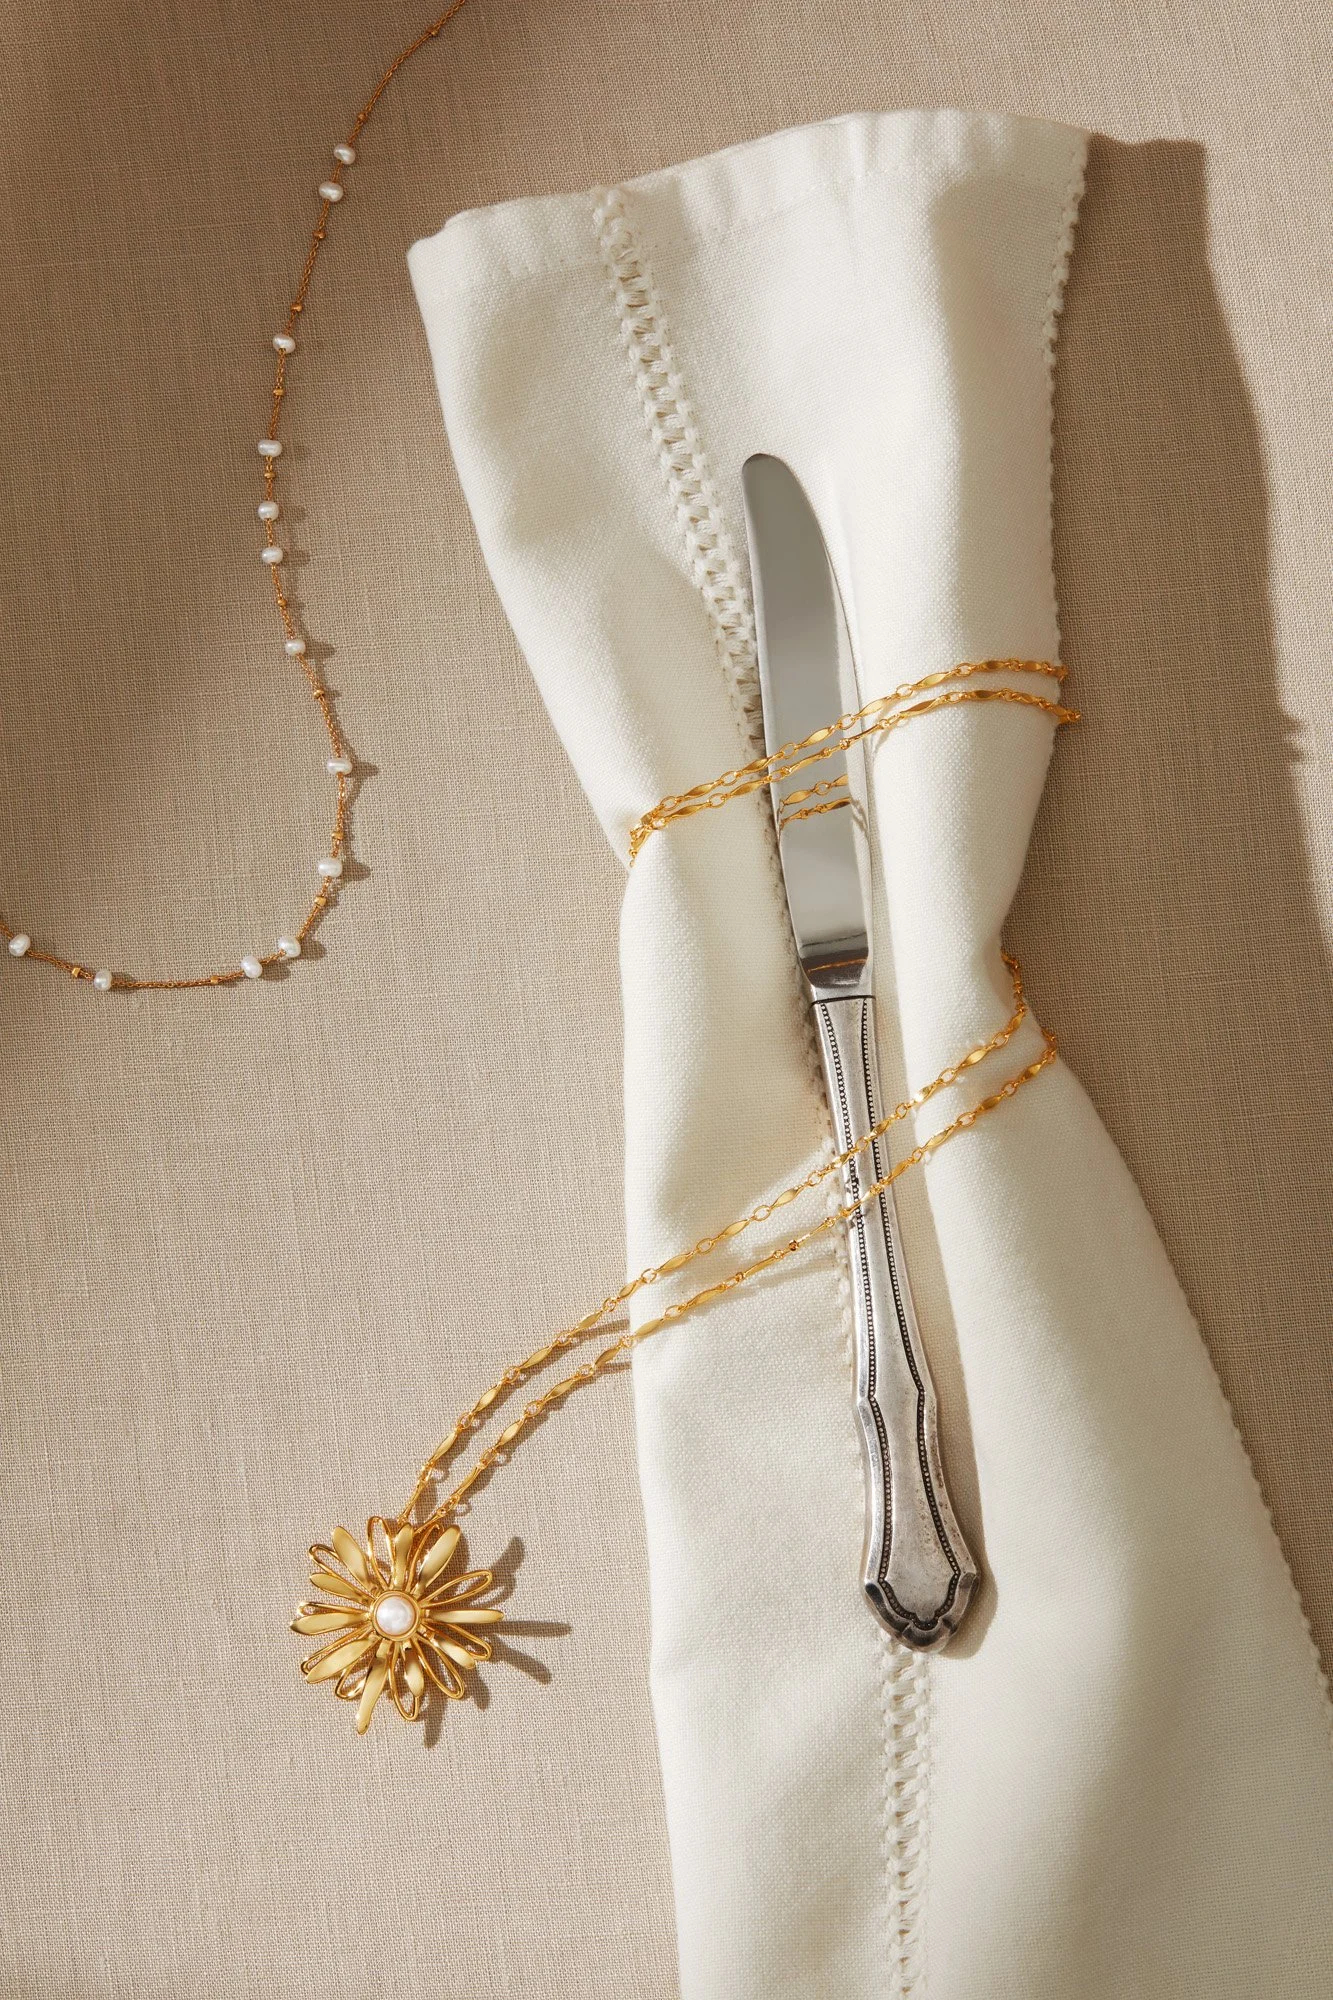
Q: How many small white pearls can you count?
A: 13